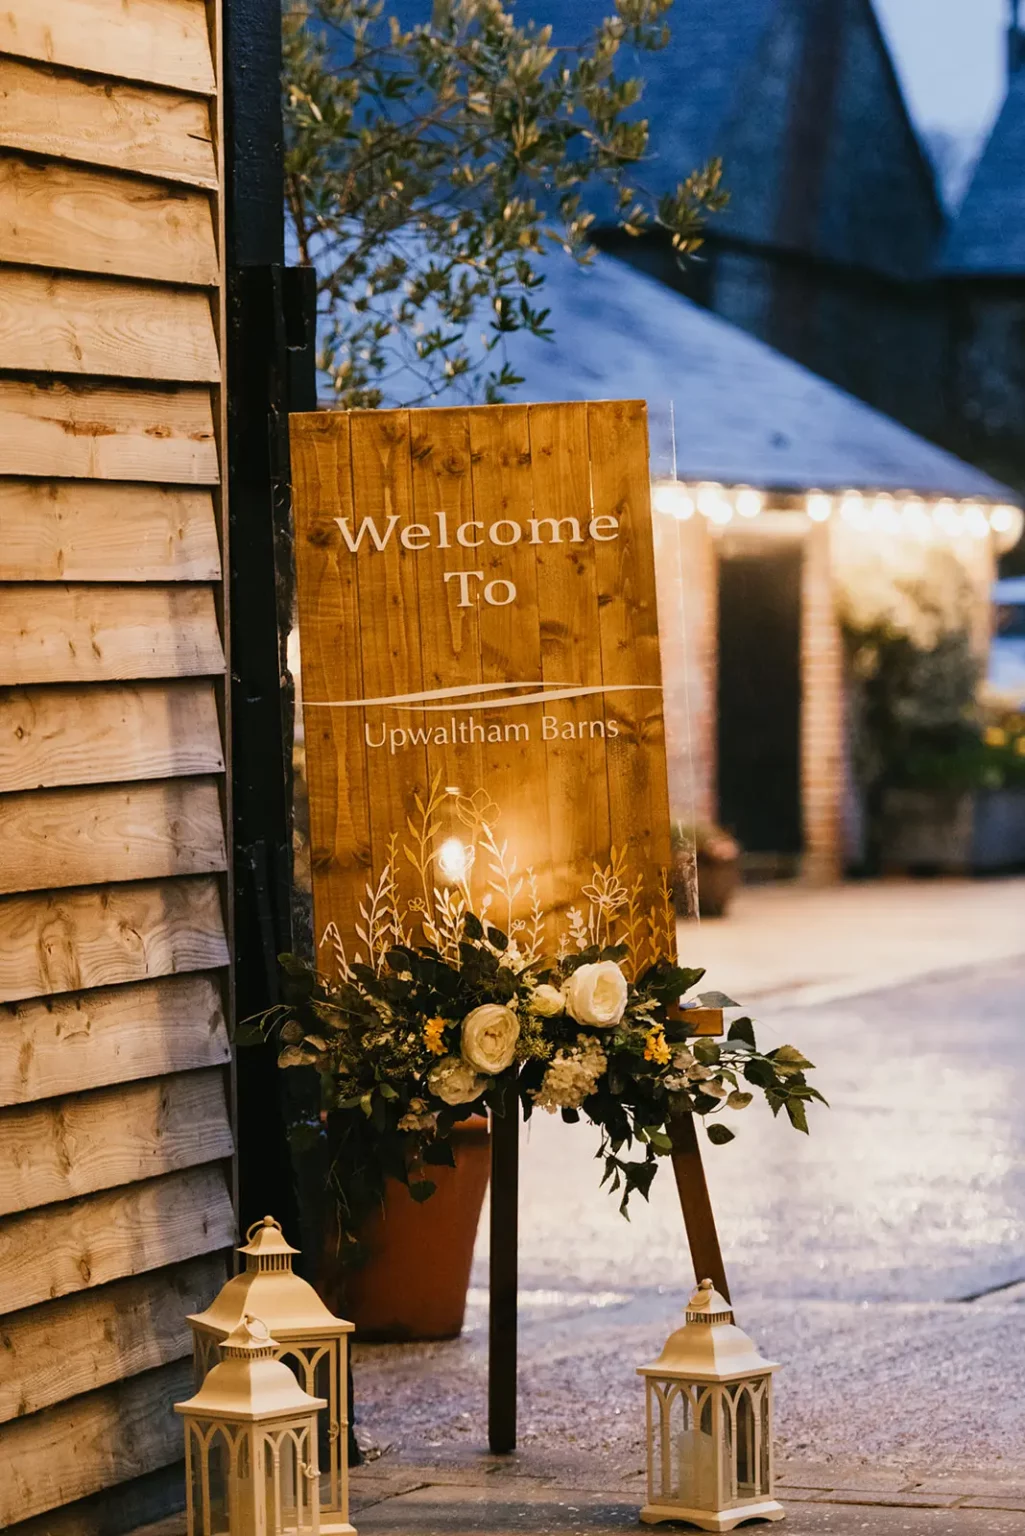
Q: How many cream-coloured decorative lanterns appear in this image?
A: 3